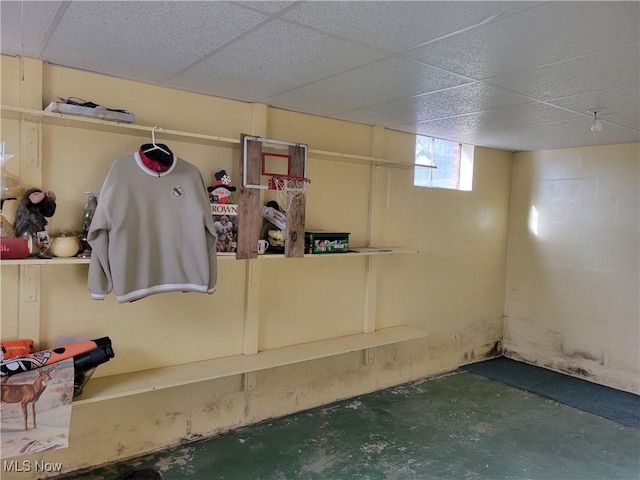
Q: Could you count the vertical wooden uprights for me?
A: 3